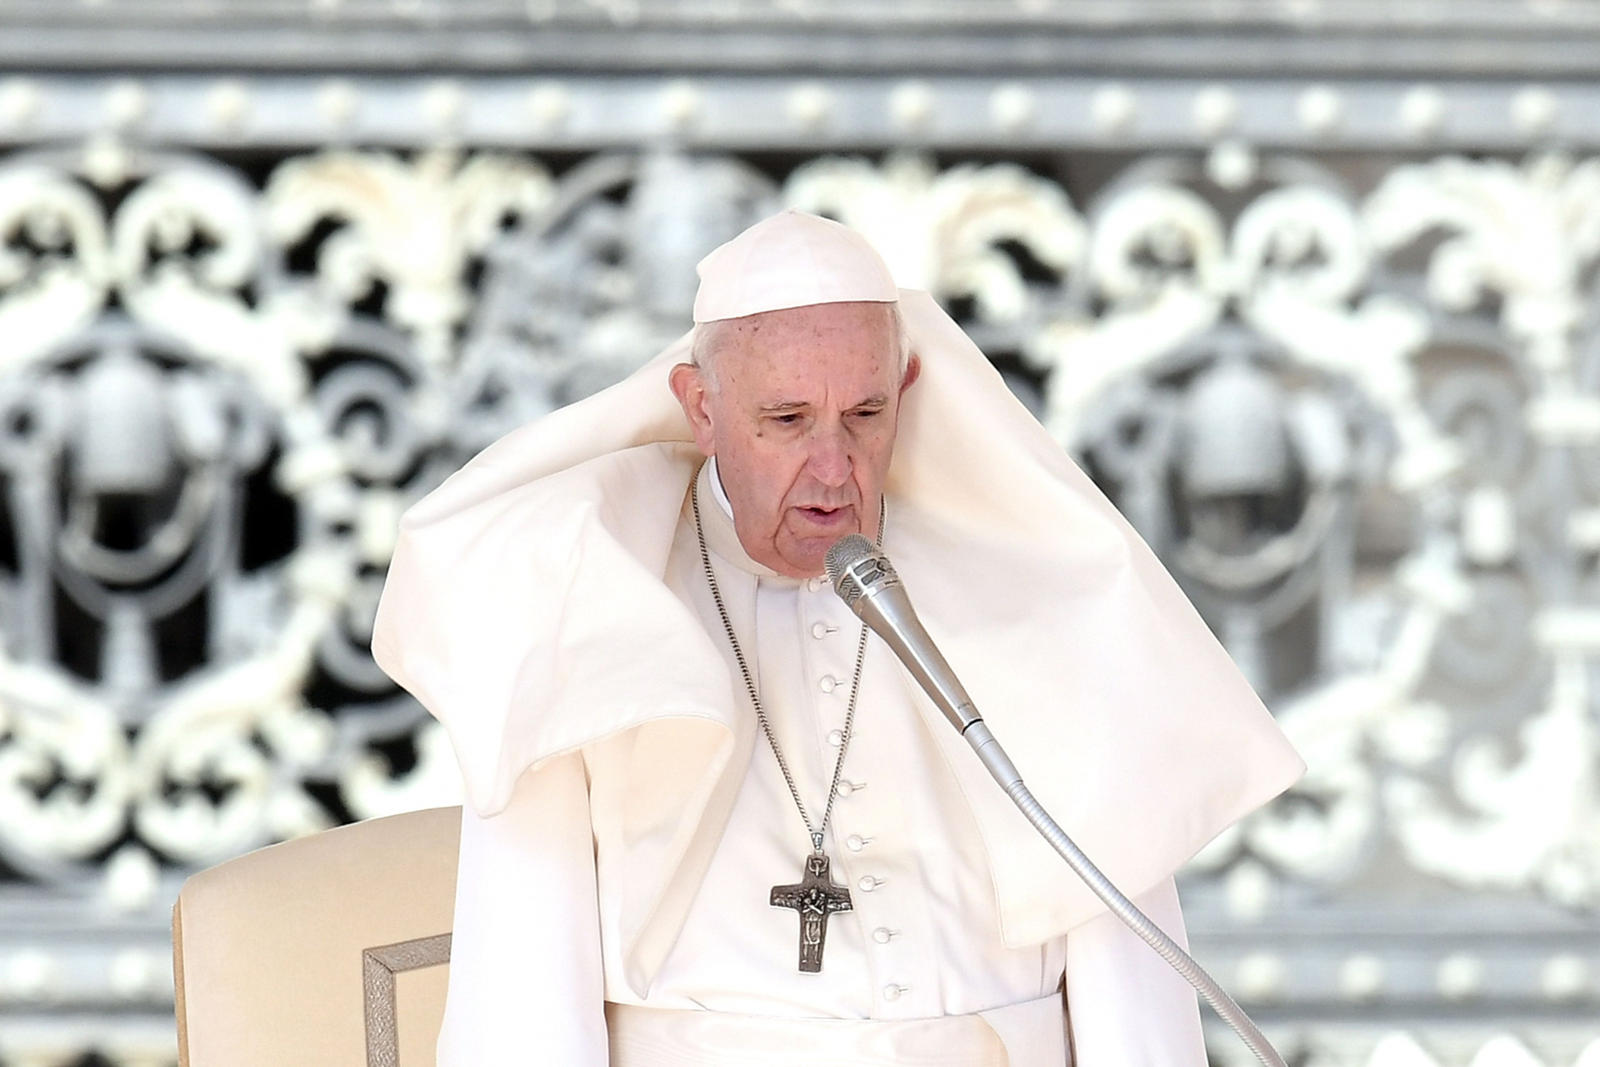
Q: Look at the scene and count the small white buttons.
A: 9